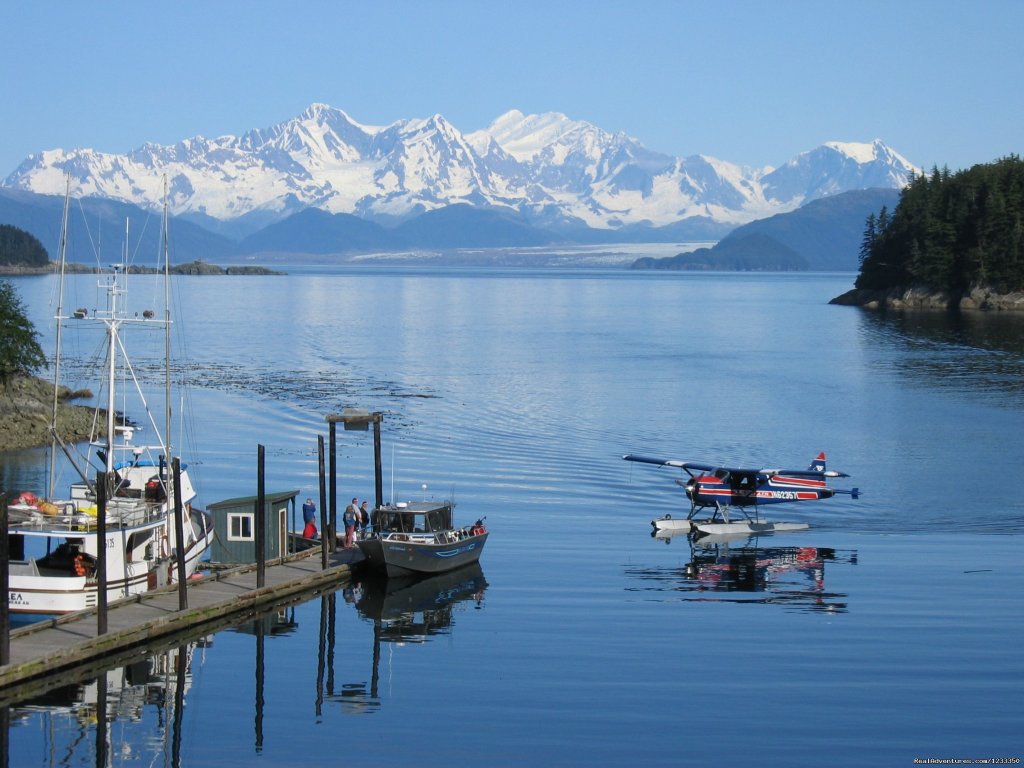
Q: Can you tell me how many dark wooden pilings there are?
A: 7